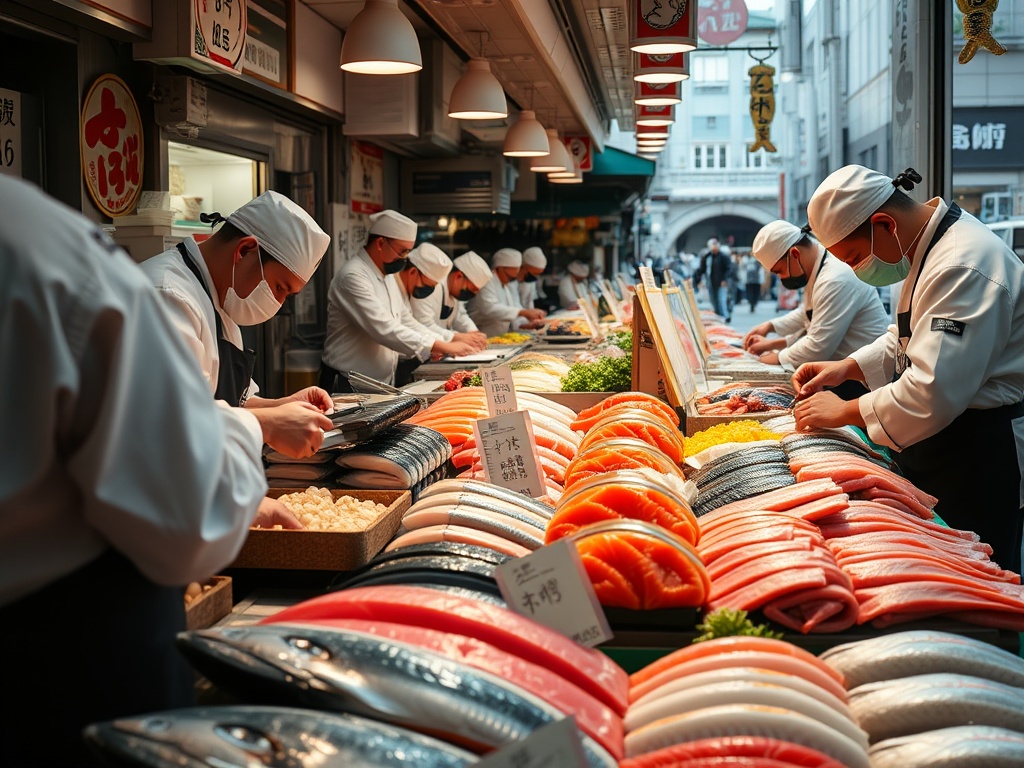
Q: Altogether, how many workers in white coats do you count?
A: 10